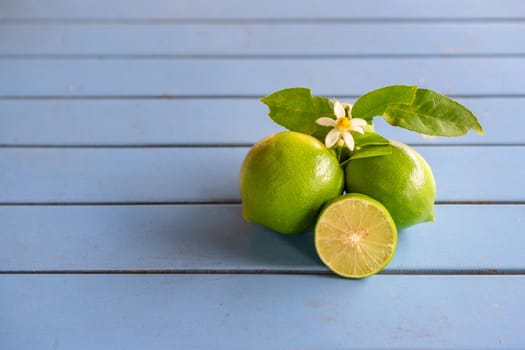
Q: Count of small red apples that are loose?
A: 0